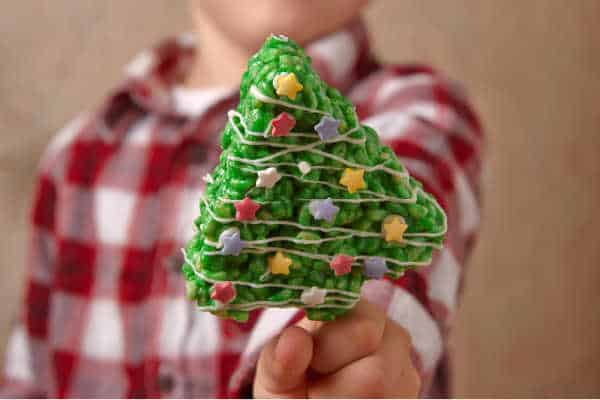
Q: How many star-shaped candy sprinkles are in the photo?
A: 14